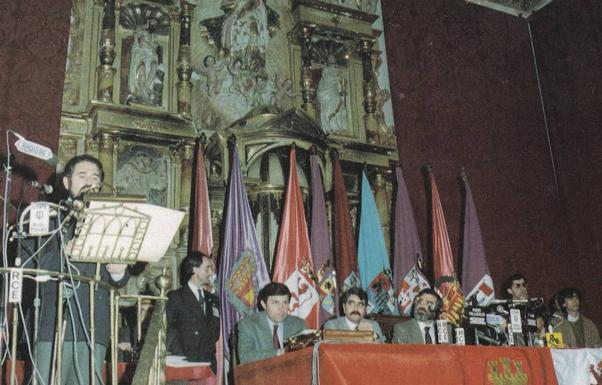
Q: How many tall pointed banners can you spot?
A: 9